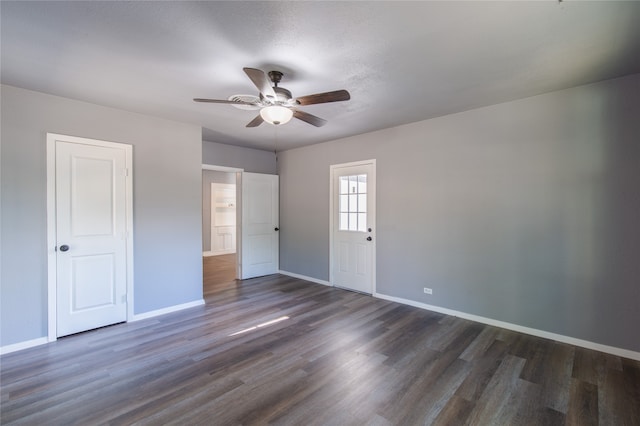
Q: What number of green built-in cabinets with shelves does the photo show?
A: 0